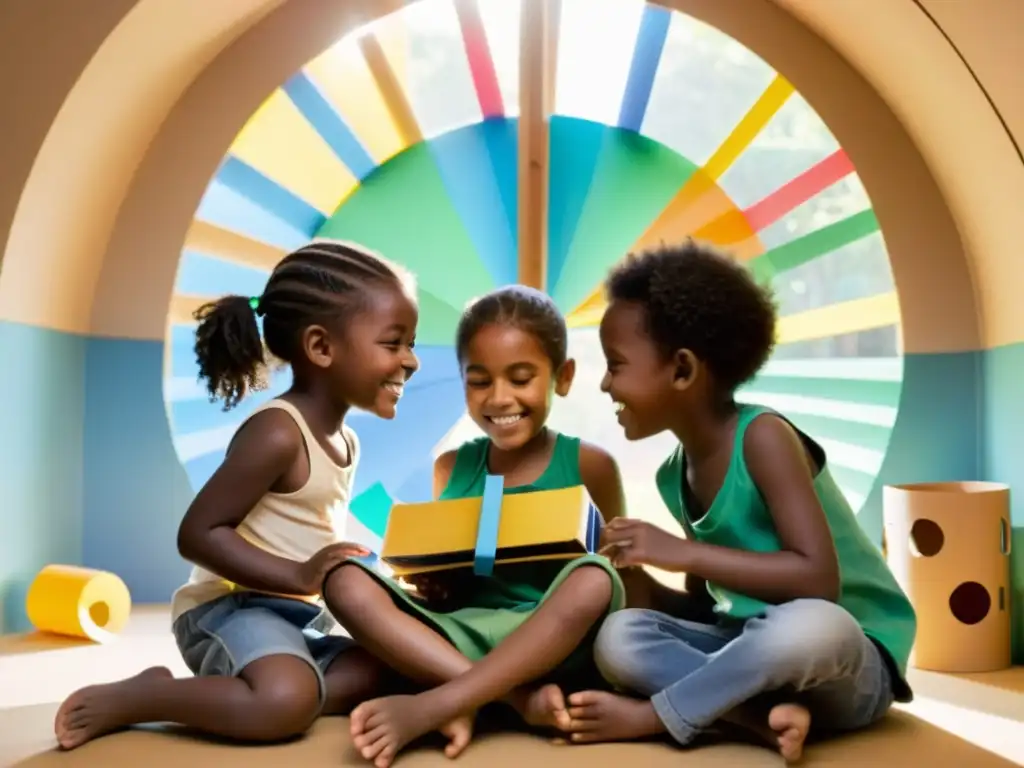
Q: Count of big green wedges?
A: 2